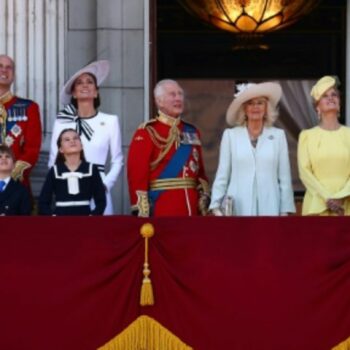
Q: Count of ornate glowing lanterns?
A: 1